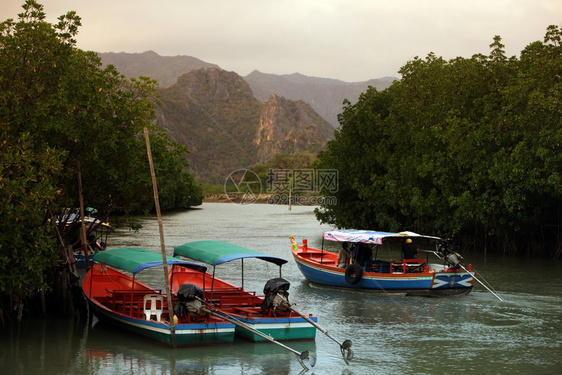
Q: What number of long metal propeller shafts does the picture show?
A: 3